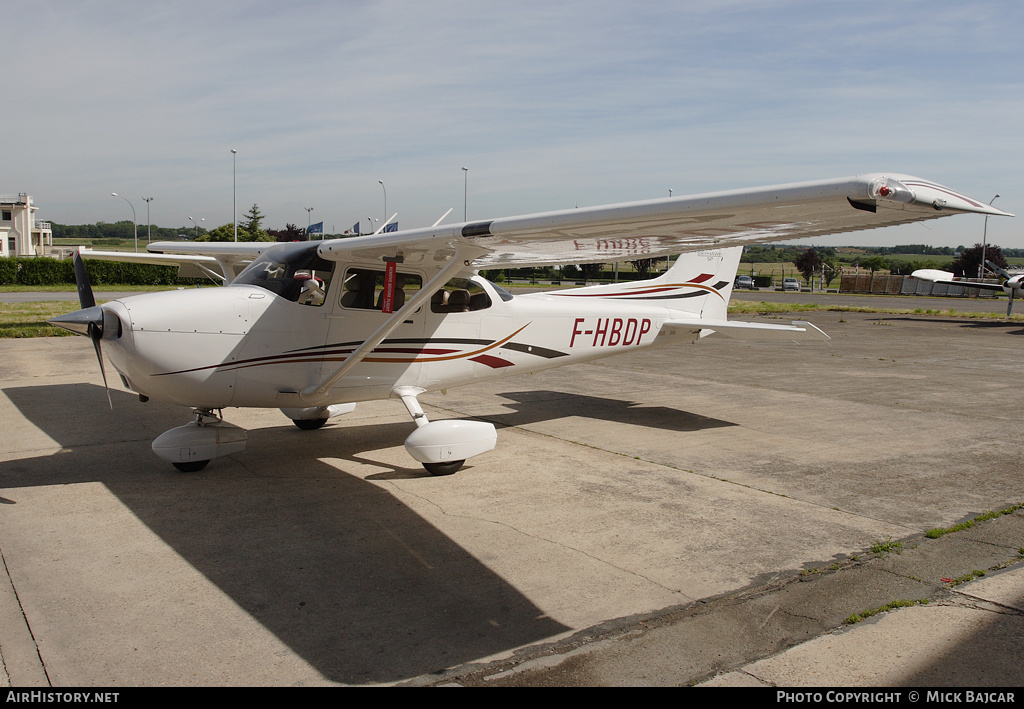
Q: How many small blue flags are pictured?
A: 2